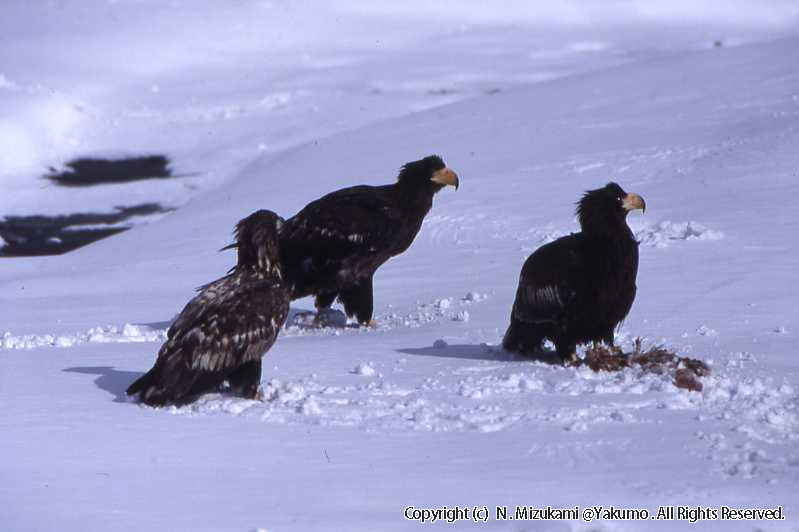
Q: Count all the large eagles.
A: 3